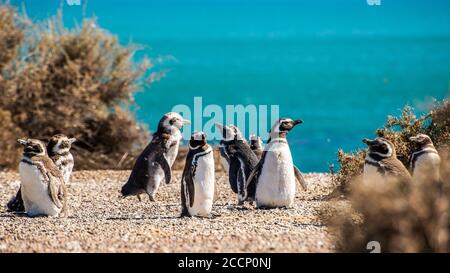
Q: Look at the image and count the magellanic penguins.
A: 9